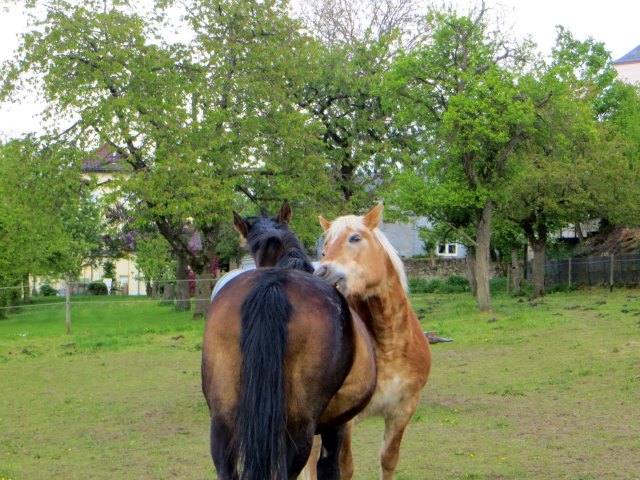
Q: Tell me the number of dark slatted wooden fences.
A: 1